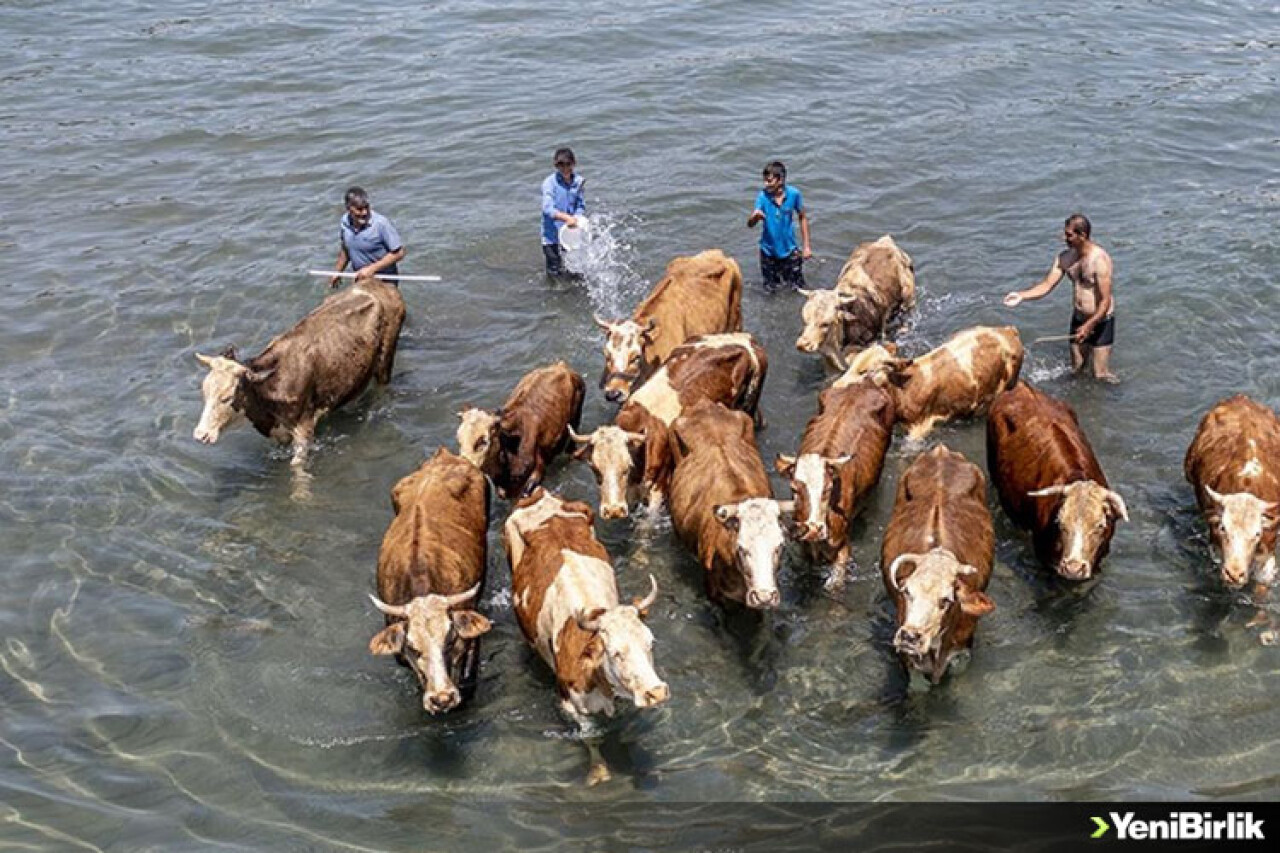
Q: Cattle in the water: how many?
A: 13